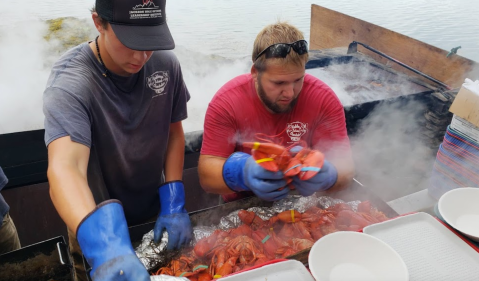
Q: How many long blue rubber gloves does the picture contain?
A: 4